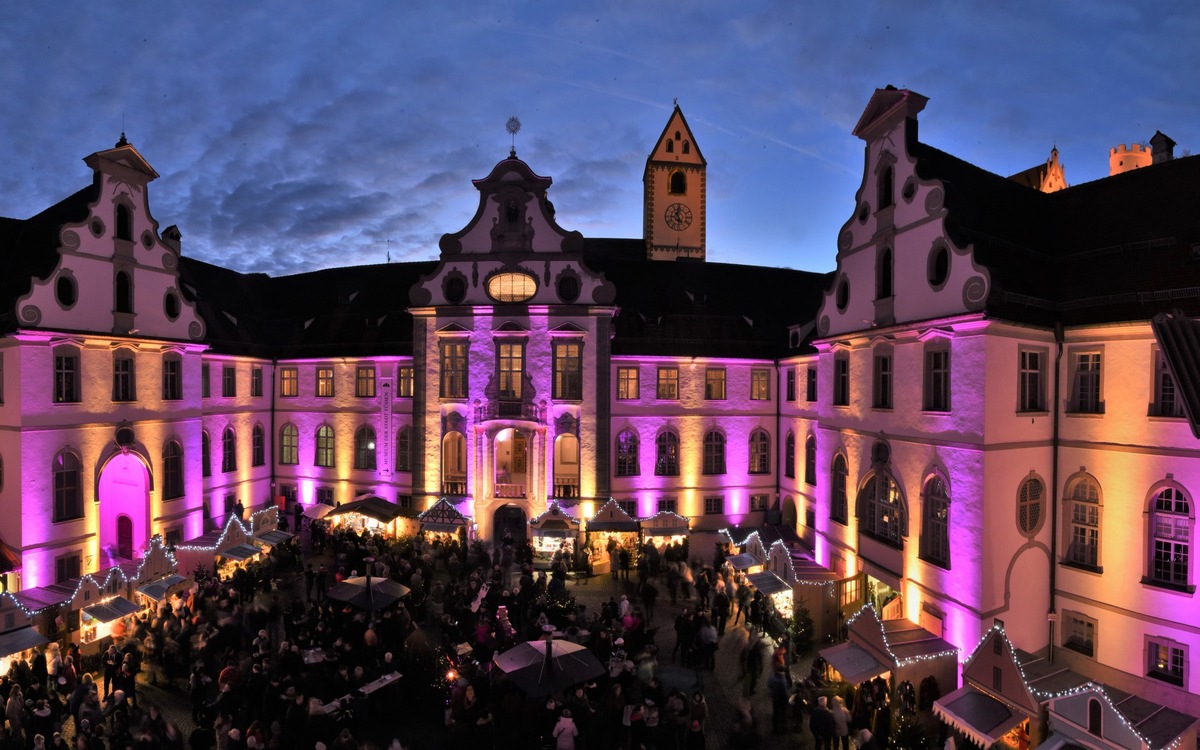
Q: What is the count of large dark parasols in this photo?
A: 2